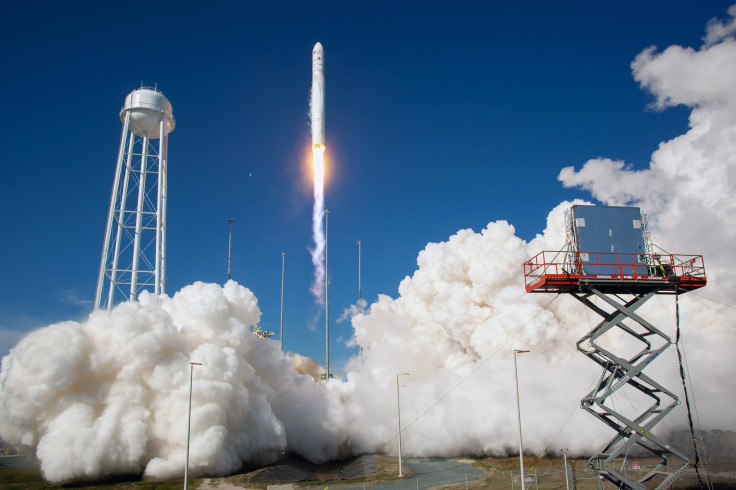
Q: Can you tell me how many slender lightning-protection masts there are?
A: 4